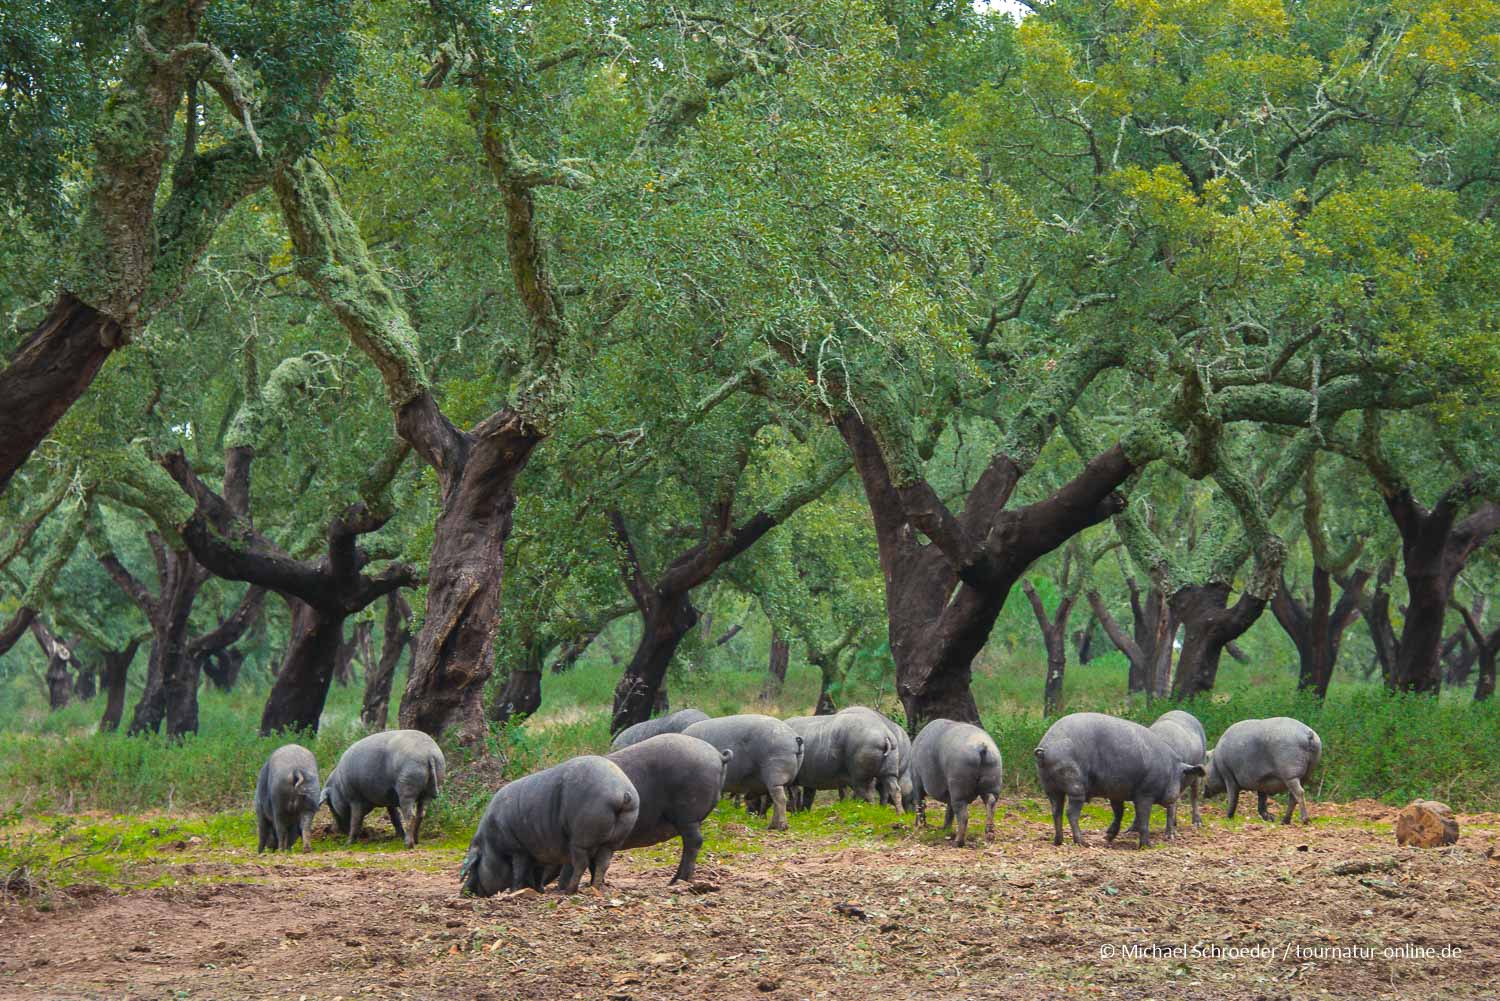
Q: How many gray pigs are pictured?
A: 12